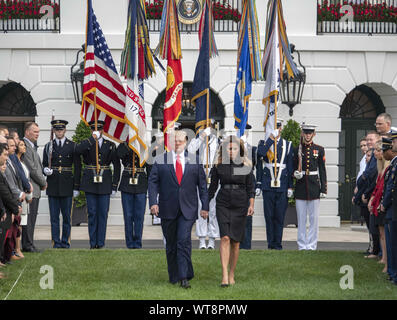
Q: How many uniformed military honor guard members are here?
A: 8